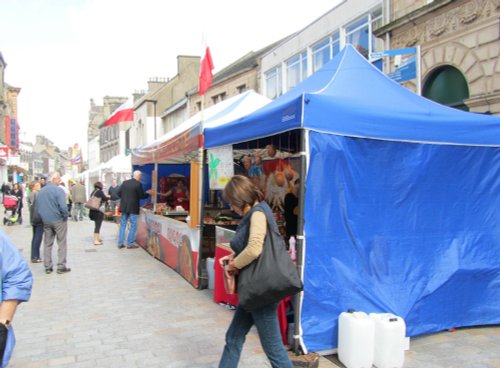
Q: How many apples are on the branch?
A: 0